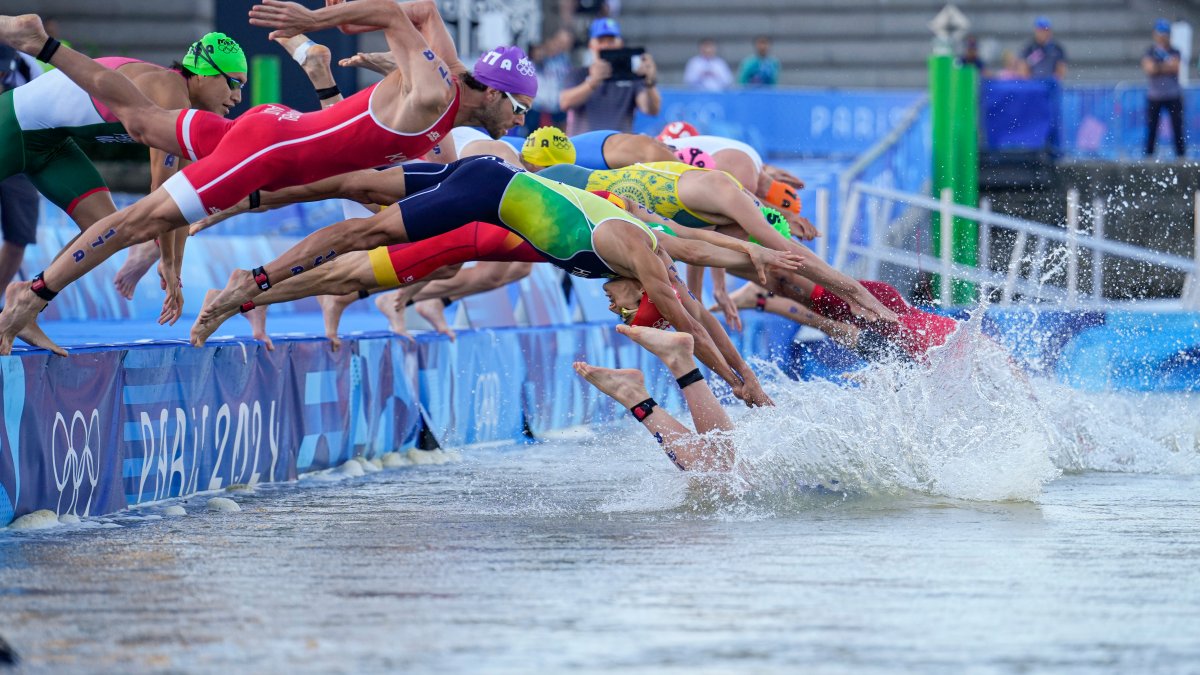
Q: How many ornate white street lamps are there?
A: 0